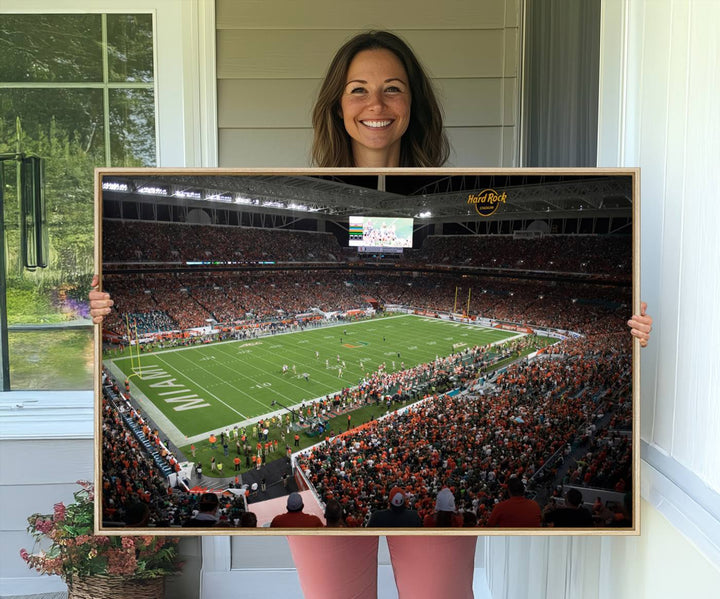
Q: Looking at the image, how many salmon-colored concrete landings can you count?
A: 1